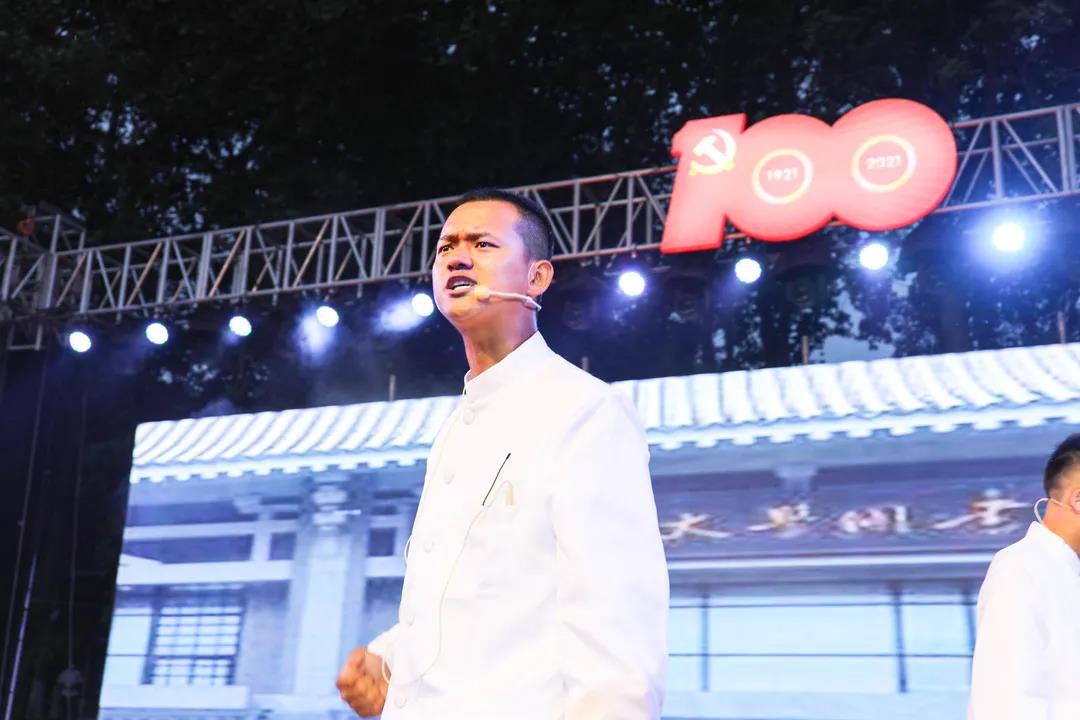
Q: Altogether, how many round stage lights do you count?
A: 9